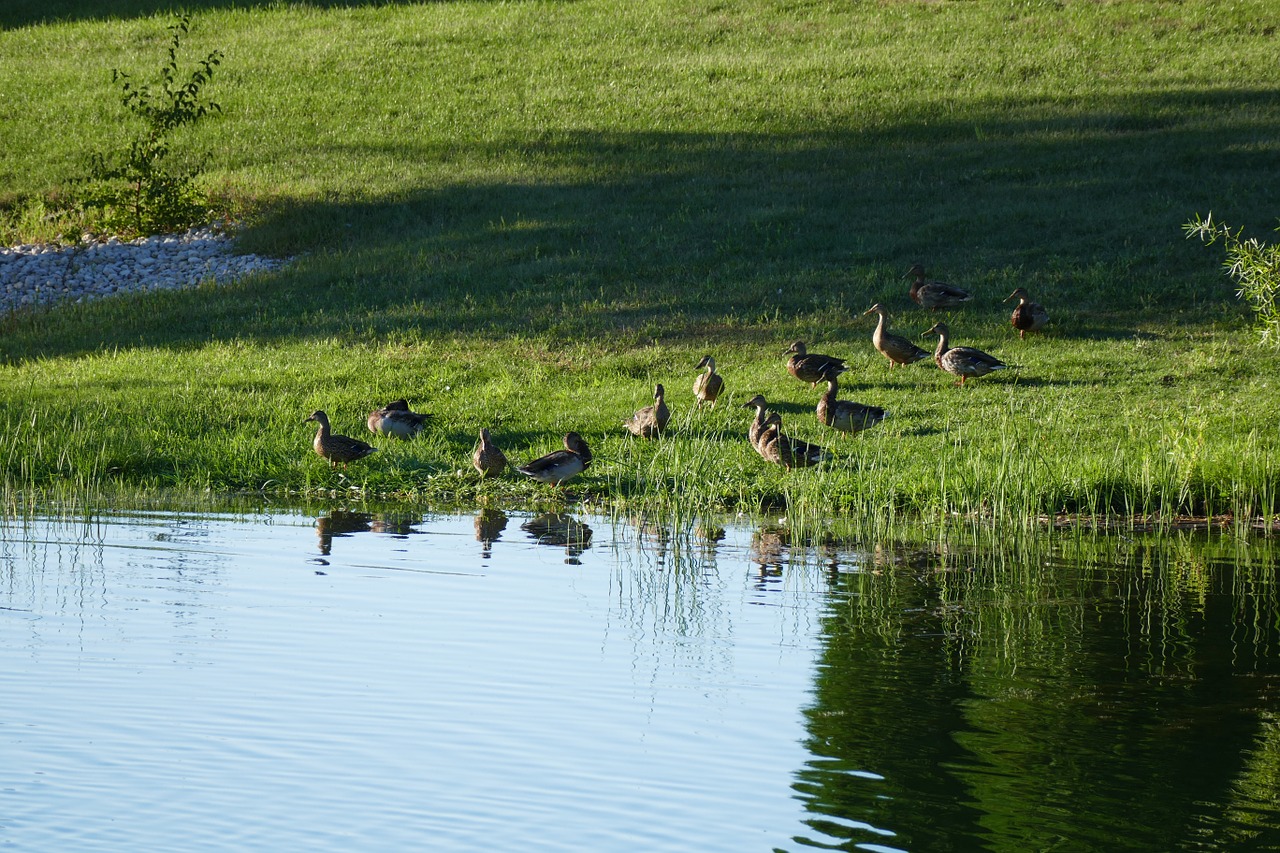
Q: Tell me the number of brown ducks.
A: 14